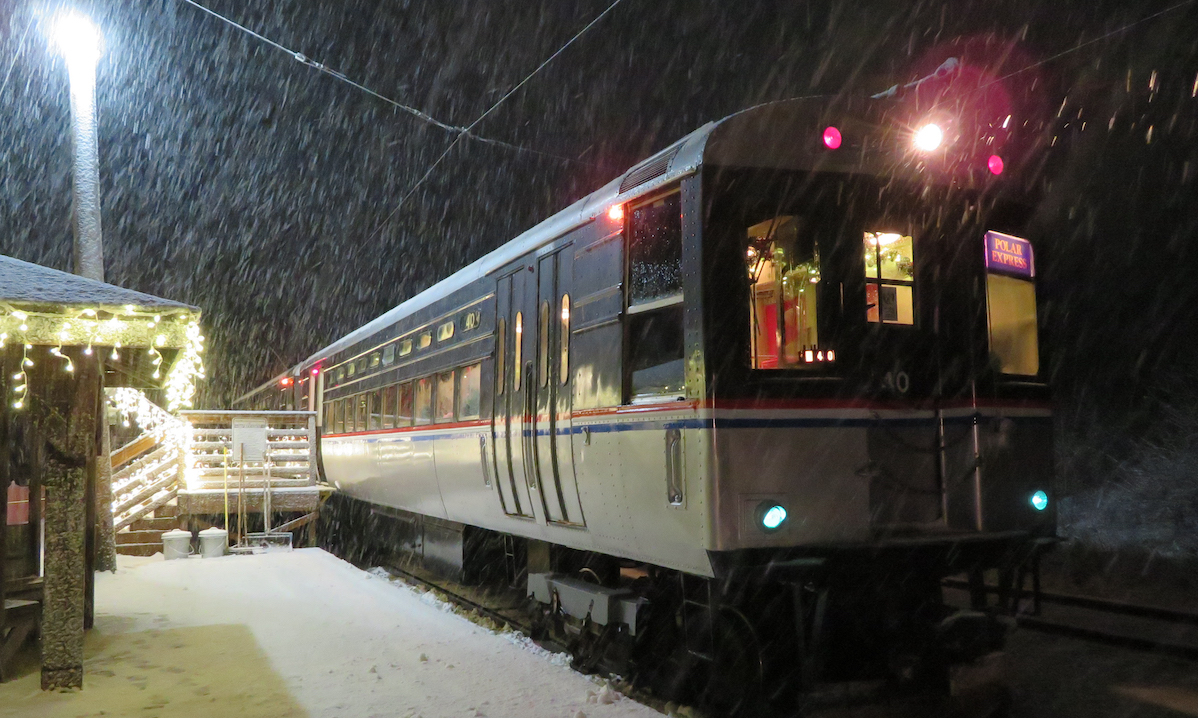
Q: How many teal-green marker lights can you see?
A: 2